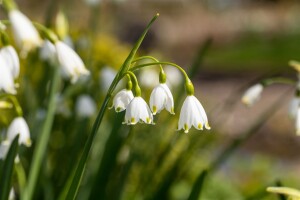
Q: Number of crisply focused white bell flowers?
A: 4